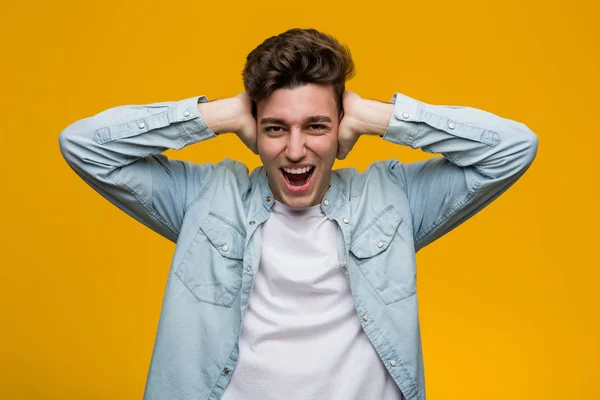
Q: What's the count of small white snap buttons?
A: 10